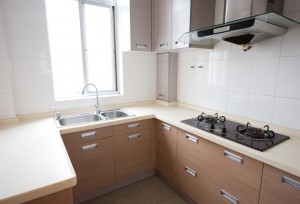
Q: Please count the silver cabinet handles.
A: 14